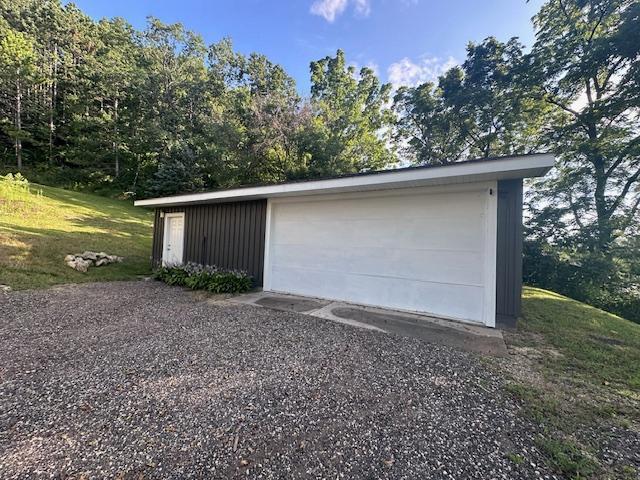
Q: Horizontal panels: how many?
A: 4